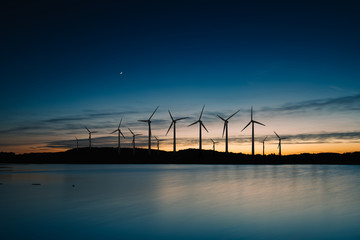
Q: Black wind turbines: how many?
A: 13